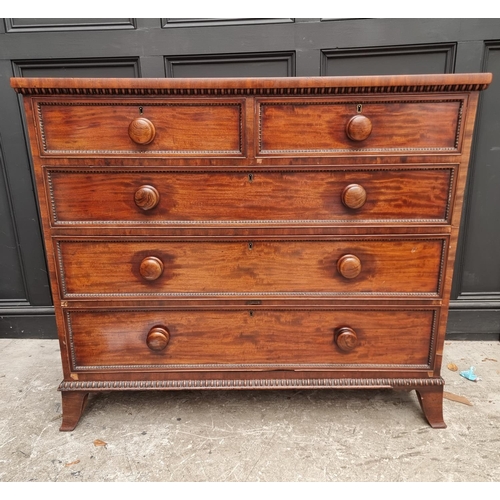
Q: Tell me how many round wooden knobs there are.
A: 8